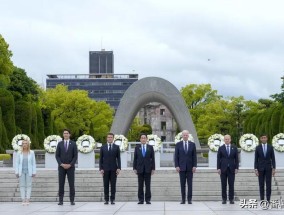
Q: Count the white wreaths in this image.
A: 9